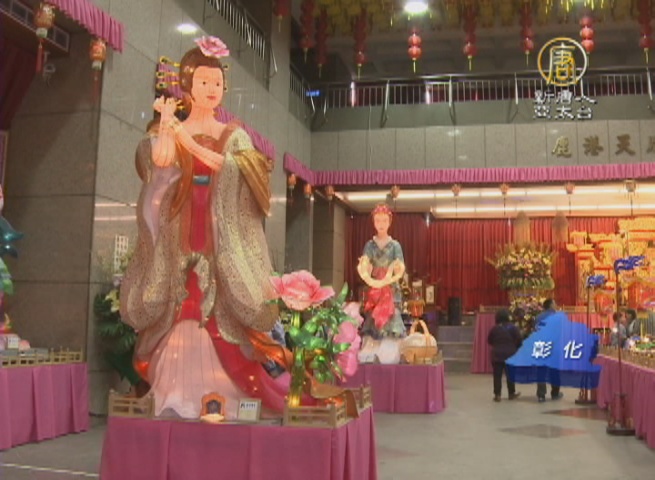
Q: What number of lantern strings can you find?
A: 9